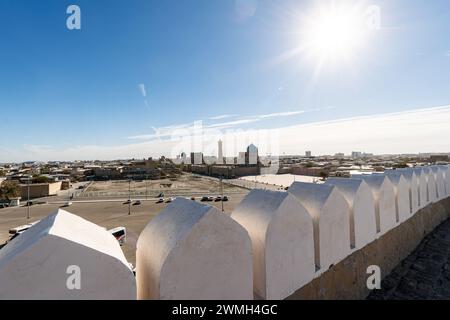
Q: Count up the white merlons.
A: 12